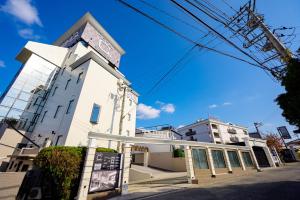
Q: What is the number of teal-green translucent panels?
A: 4